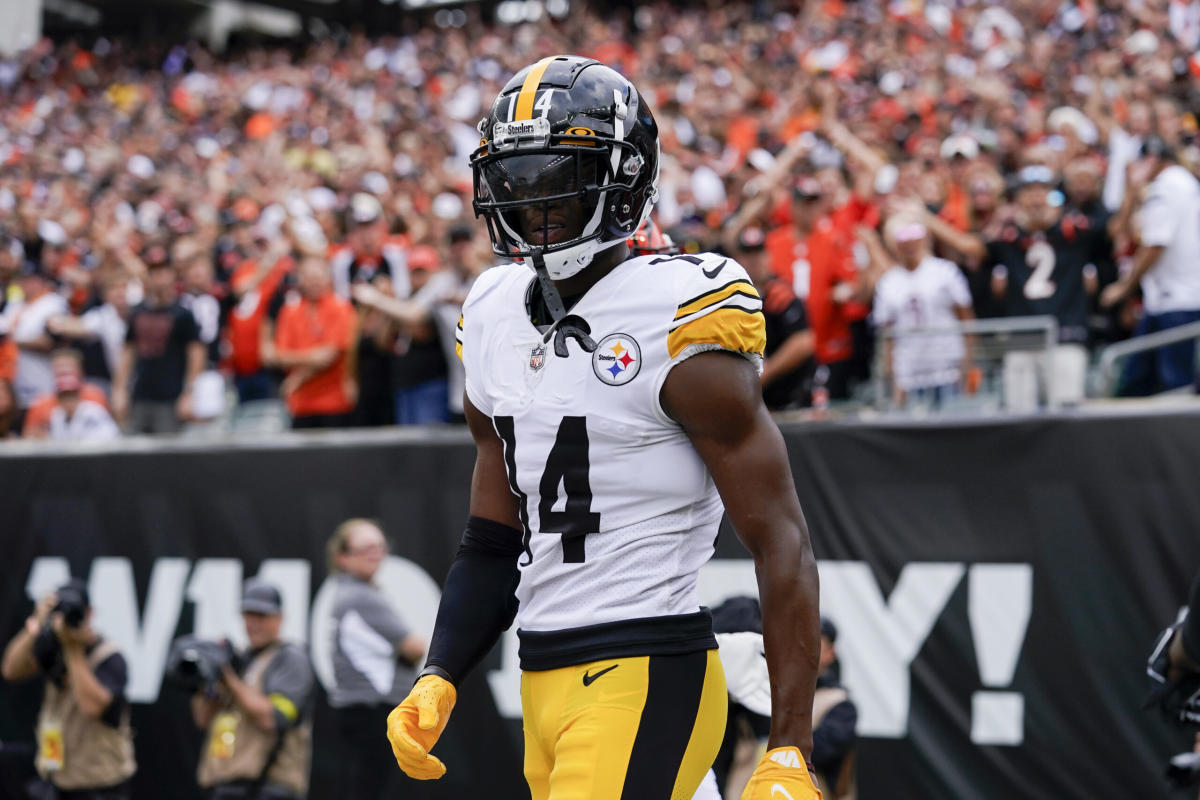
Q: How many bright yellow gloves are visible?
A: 2